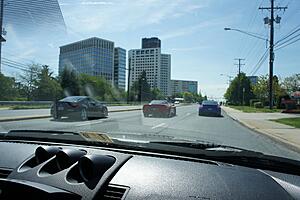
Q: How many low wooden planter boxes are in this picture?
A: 0